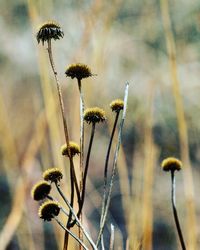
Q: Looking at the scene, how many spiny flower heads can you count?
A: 9